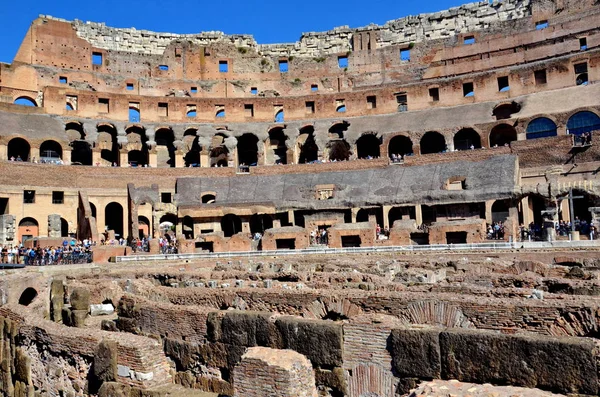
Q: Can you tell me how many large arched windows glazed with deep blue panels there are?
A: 2